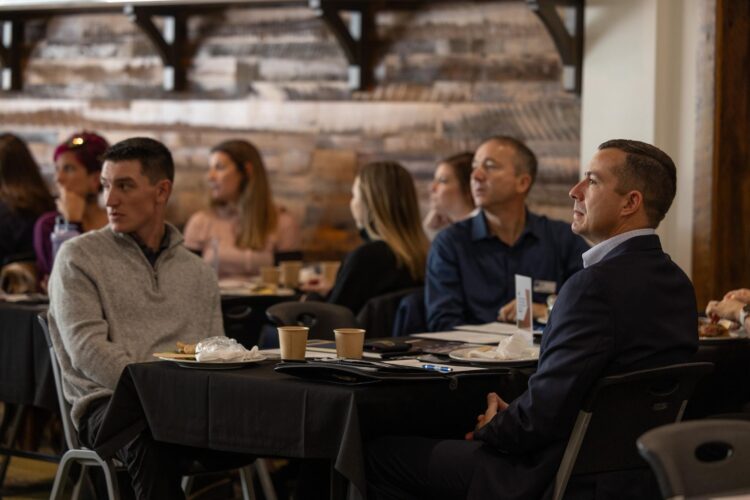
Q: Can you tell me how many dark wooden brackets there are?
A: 4